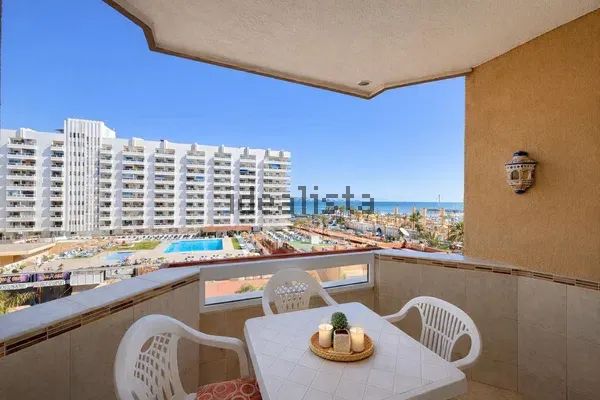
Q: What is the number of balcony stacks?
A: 9